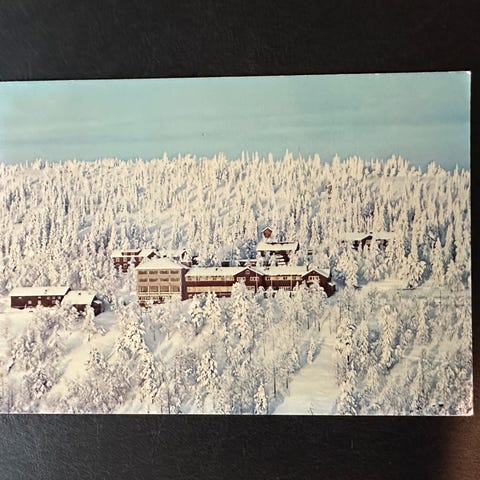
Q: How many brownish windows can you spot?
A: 12